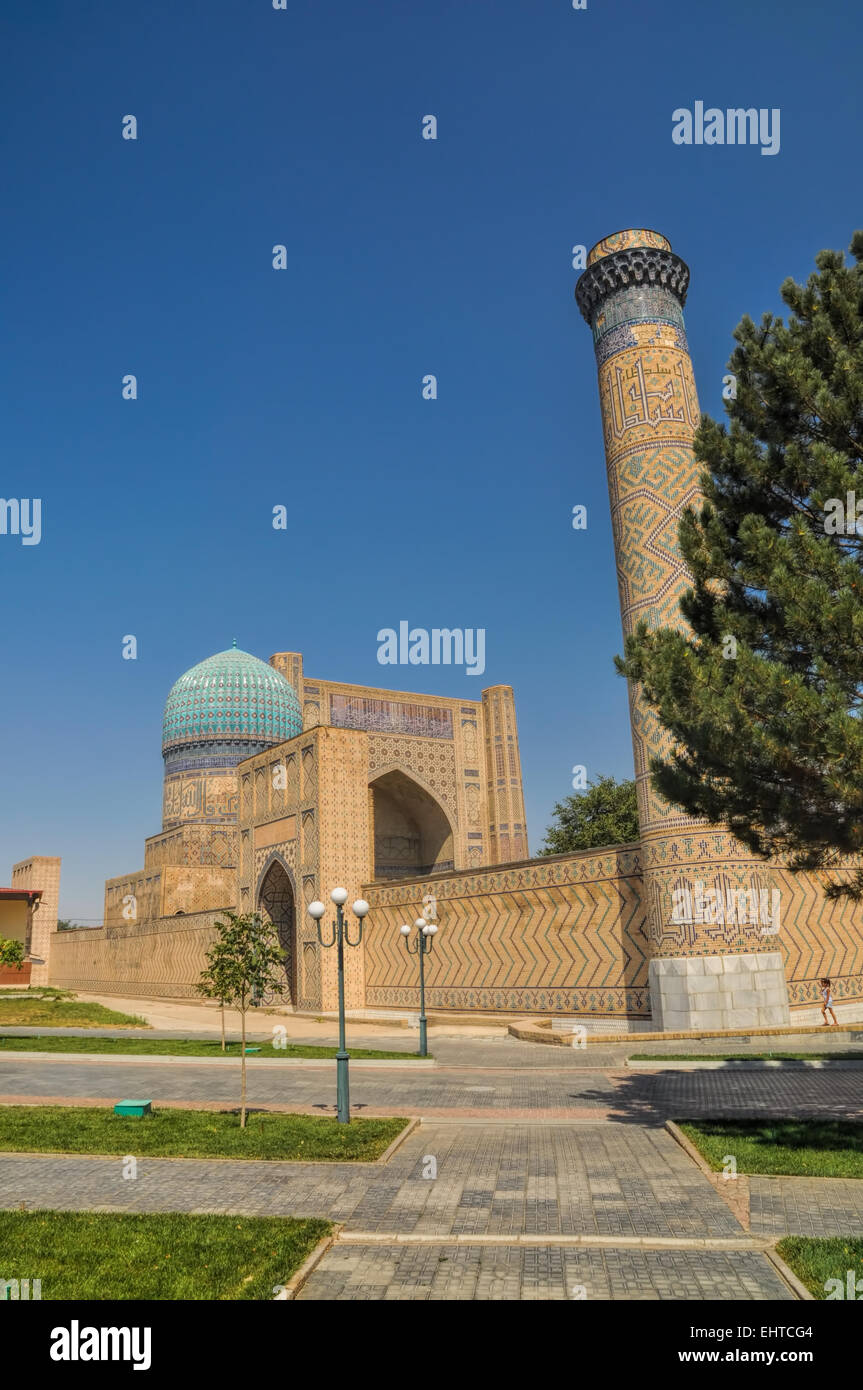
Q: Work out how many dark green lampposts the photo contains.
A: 2